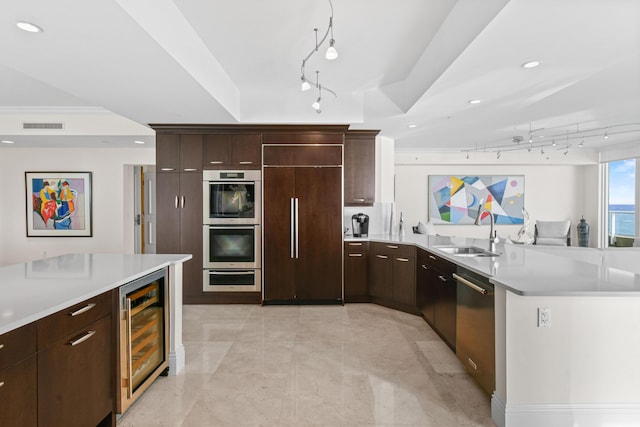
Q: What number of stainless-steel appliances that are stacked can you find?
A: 3